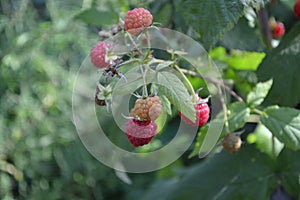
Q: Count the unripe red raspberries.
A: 2